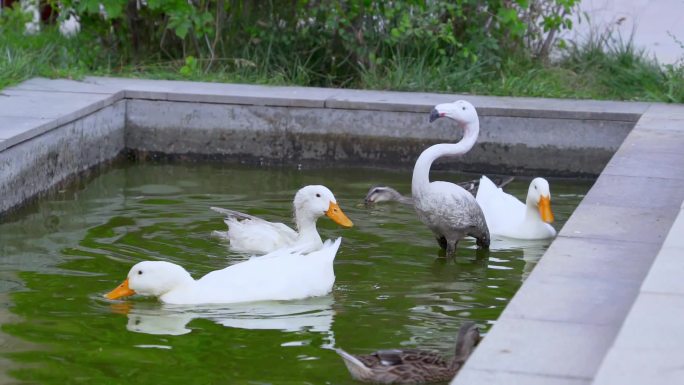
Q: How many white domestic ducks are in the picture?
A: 3